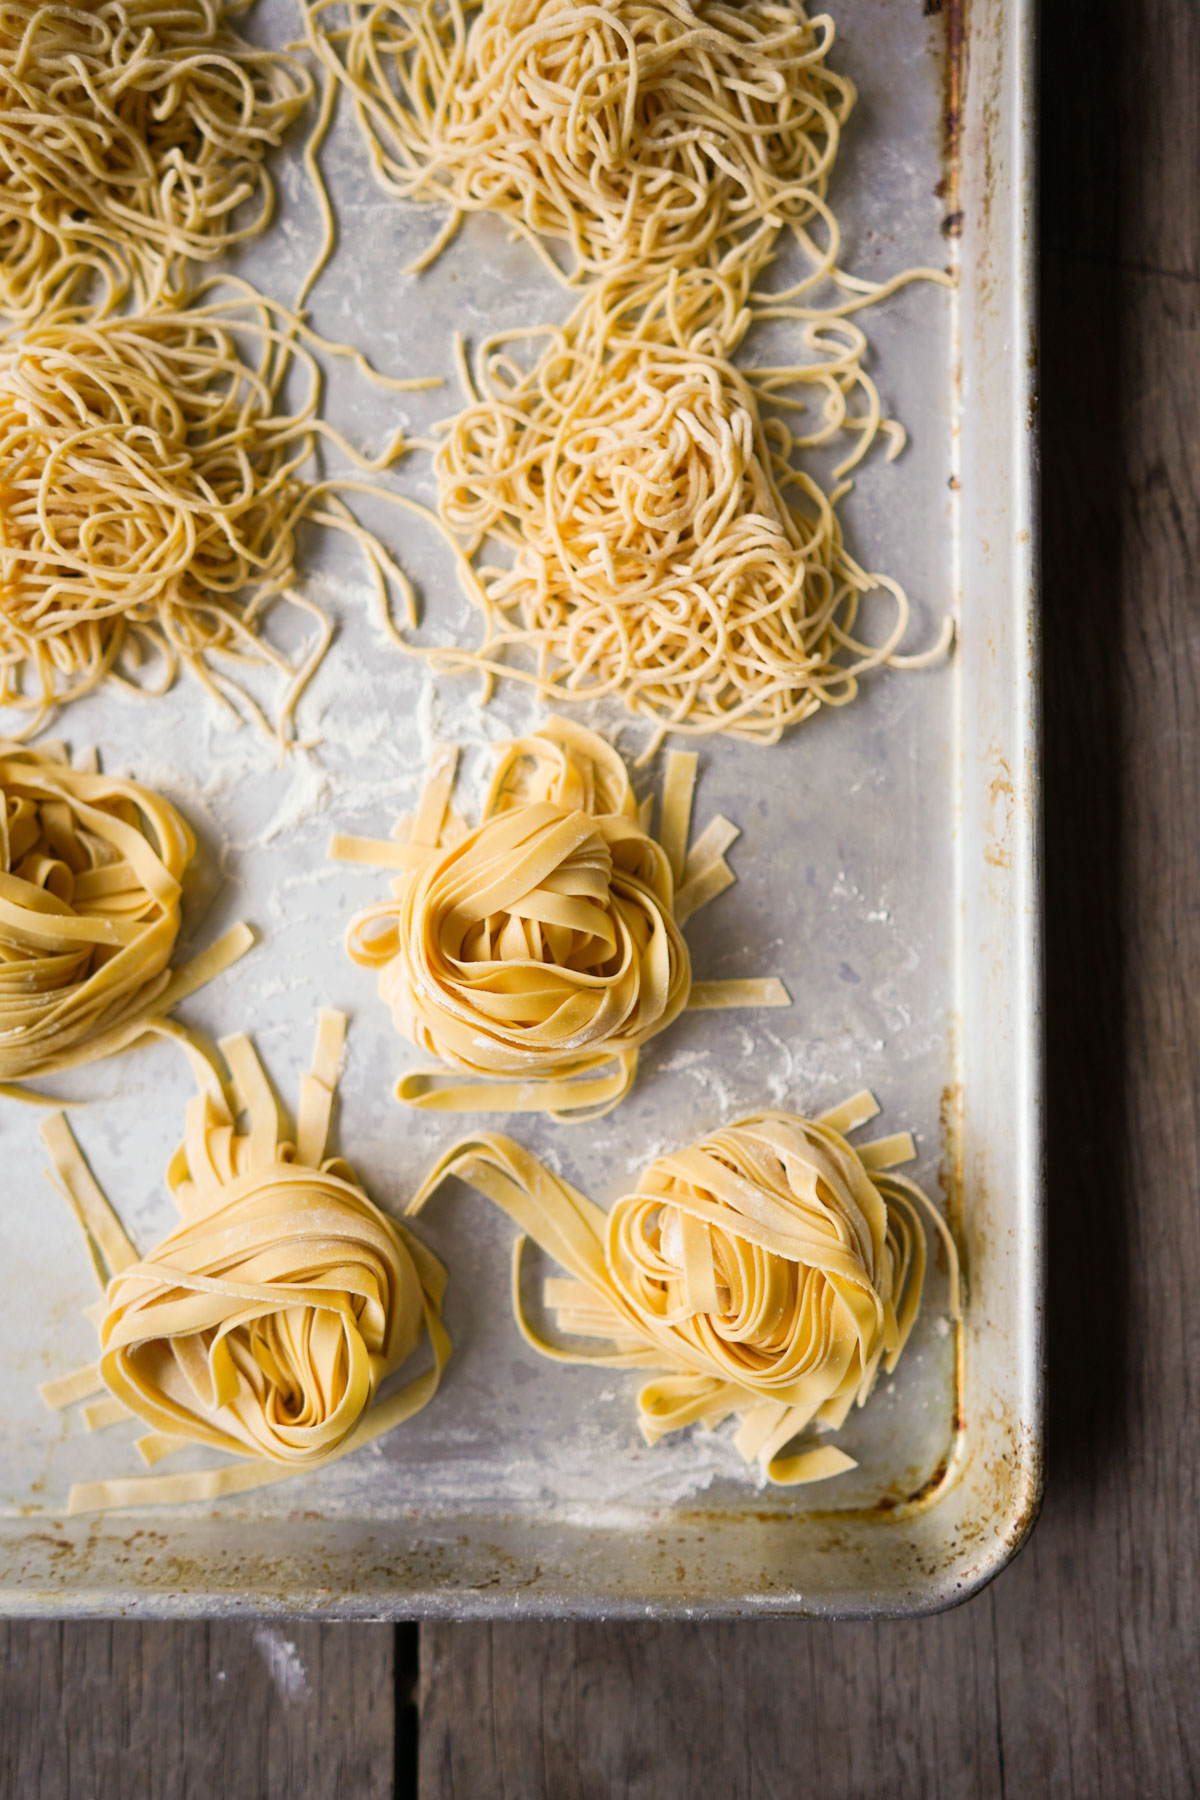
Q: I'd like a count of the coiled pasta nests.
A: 4